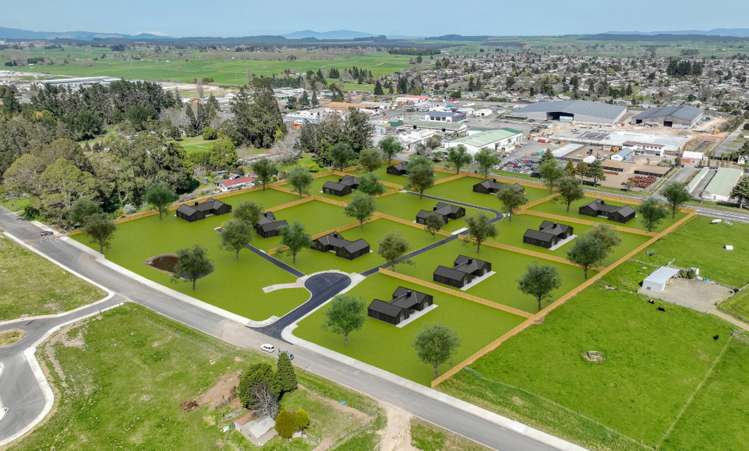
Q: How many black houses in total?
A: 11